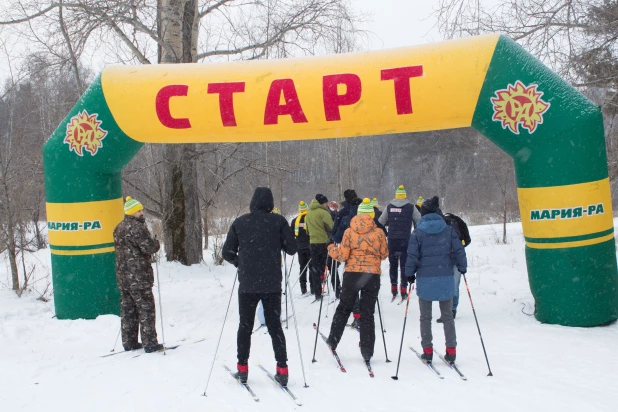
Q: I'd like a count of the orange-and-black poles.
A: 3